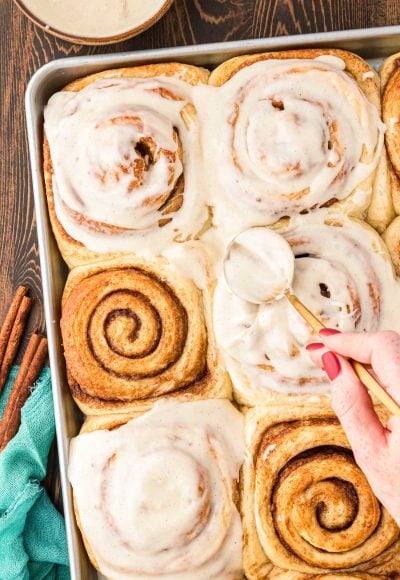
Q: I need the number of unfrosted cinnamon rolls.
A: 2